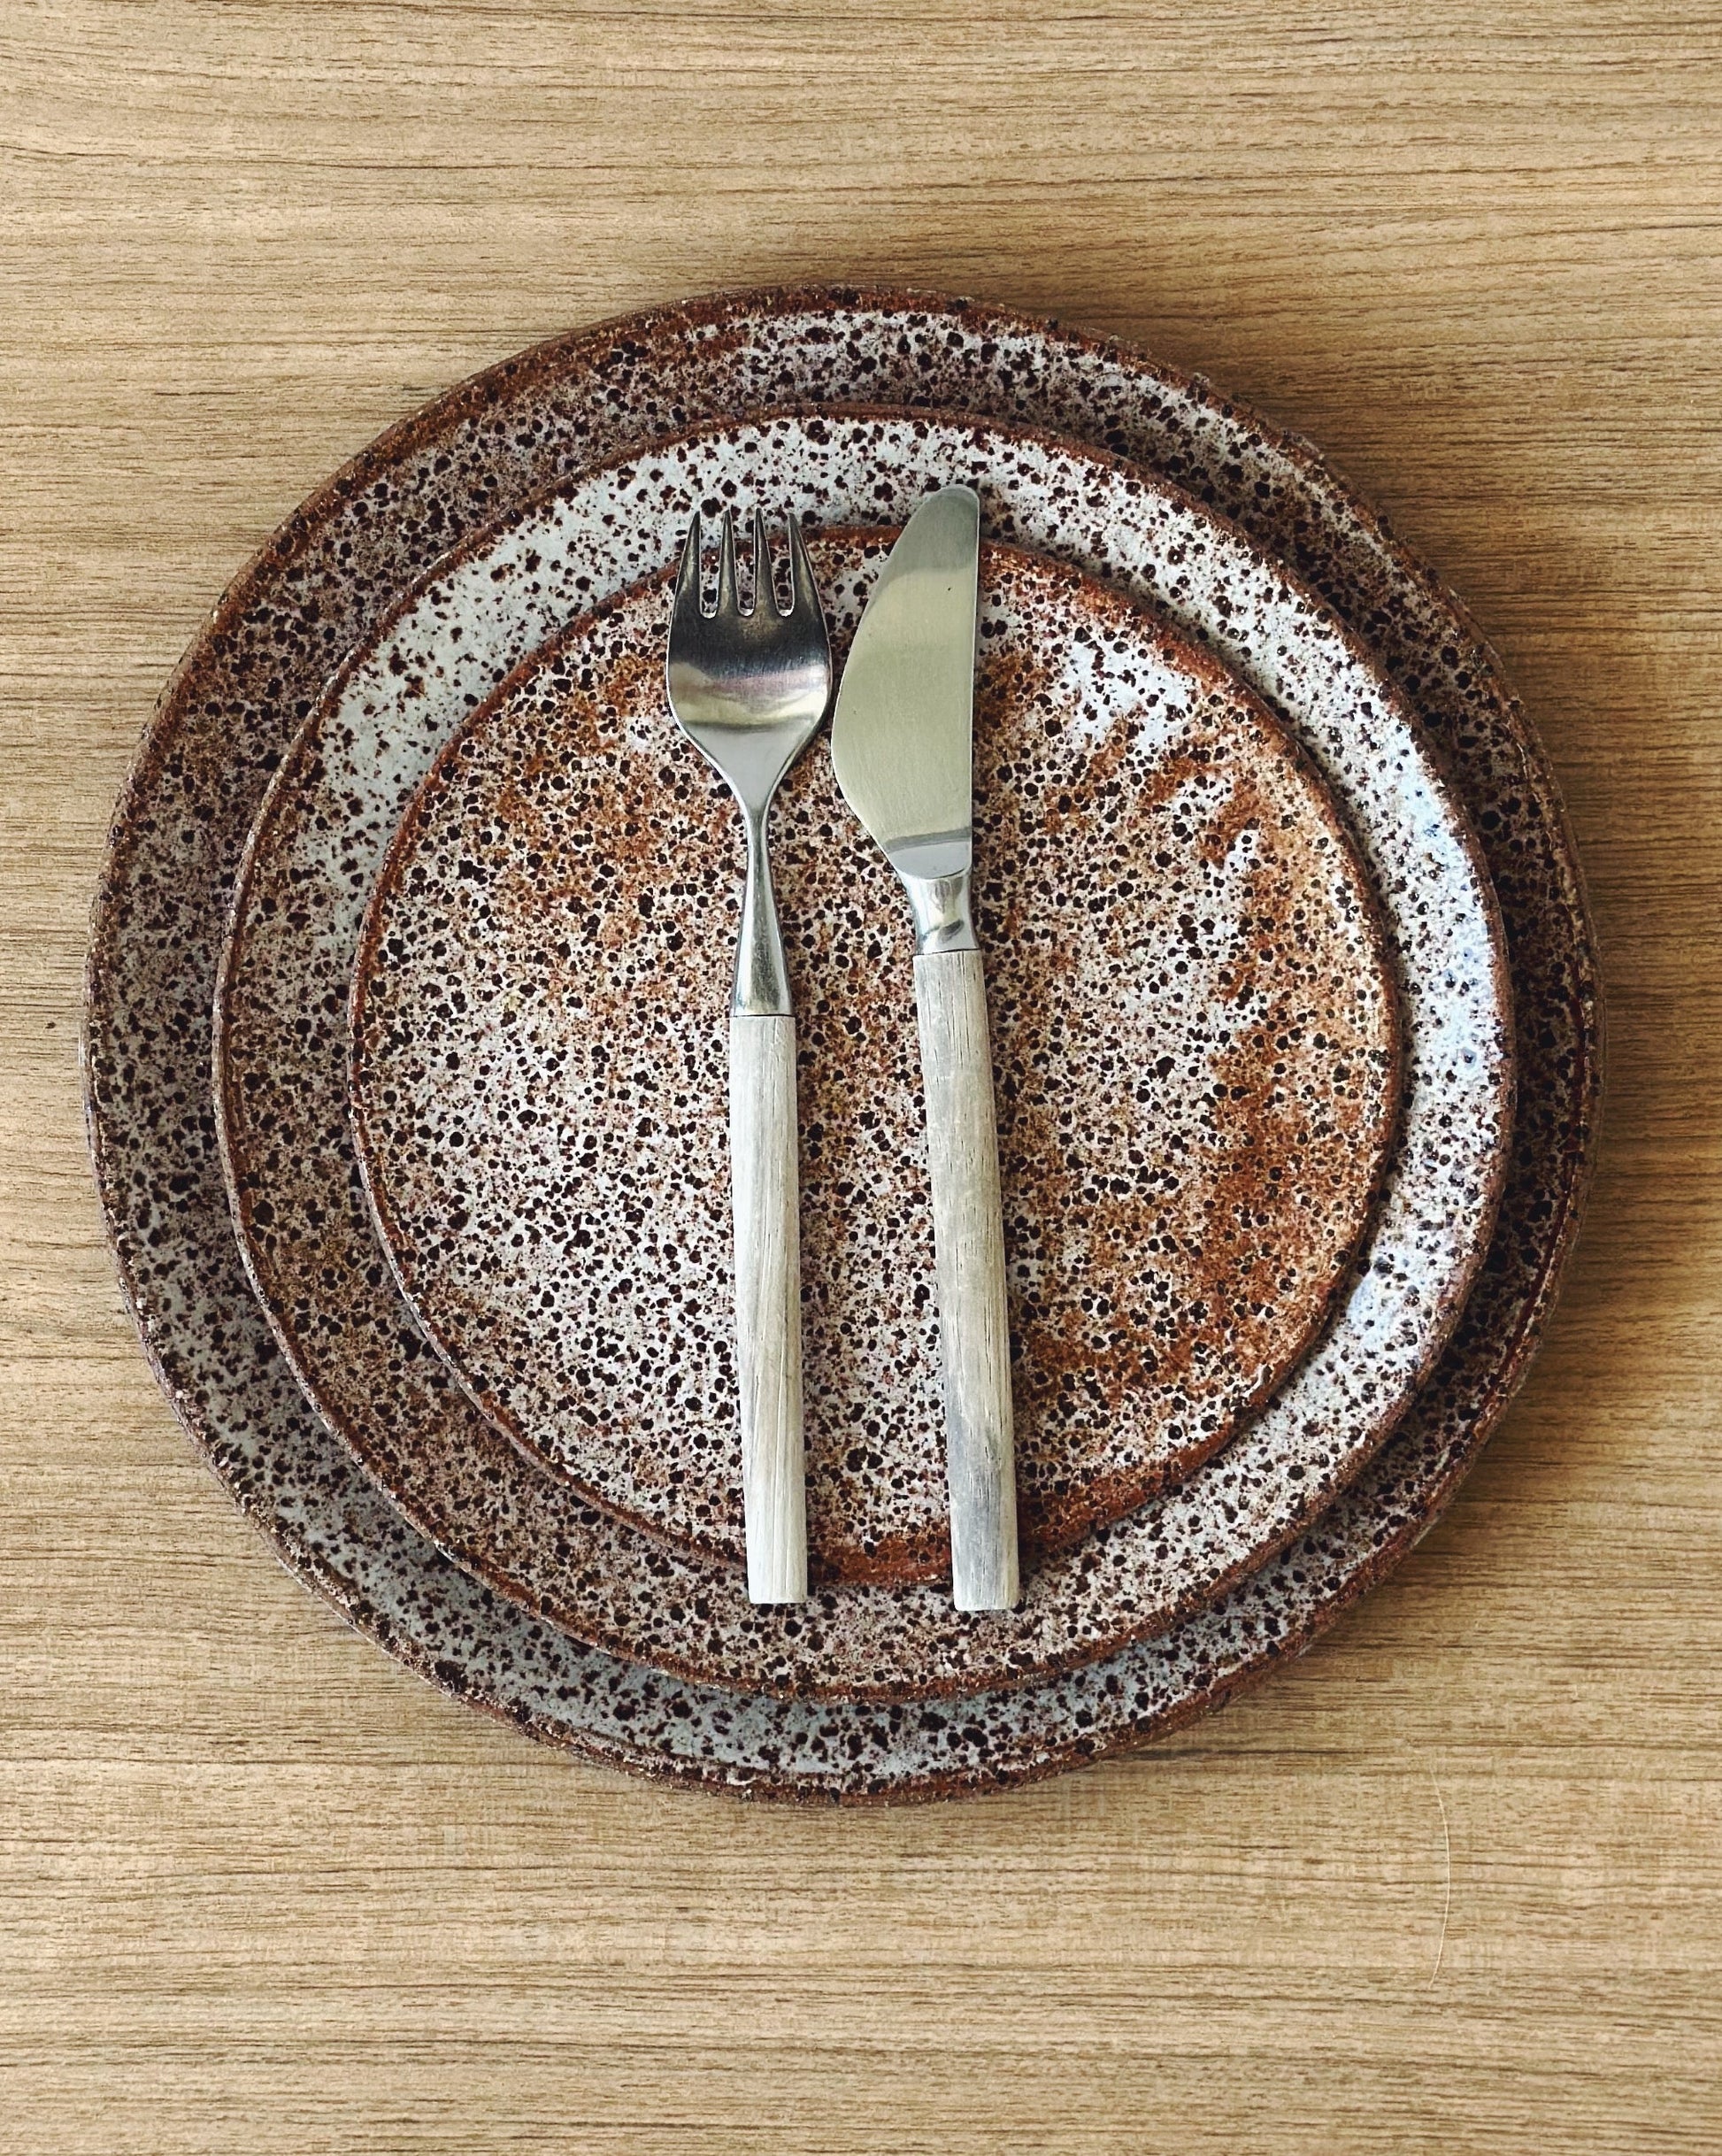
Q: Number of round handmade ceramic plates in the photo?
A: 3